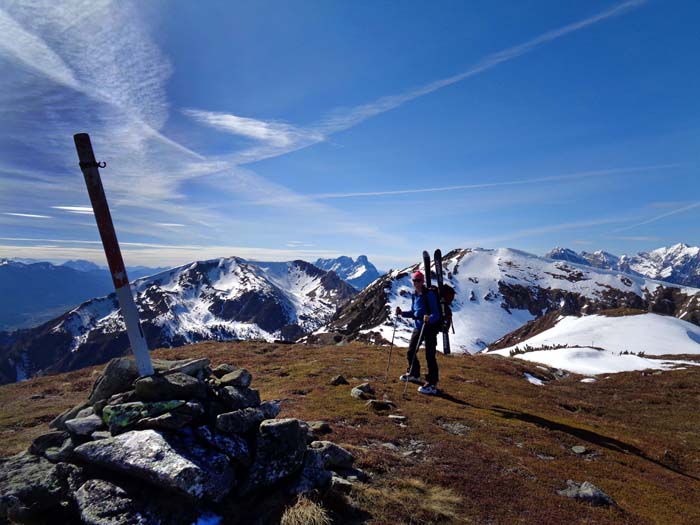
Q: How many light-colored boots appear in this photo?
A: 2